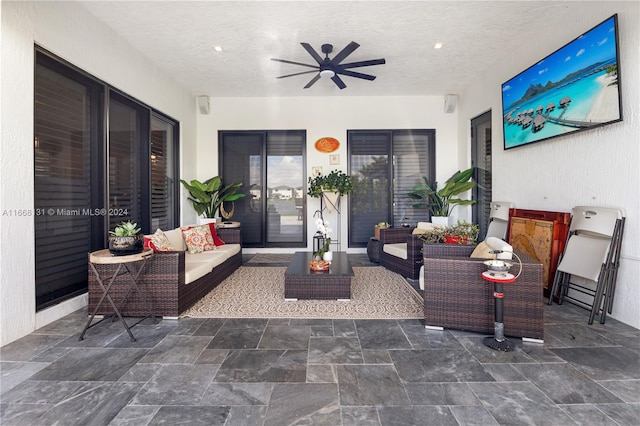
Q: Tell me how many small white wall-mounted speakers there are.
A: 2